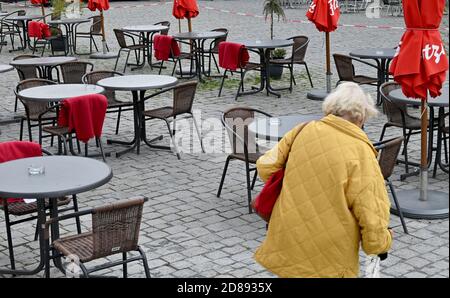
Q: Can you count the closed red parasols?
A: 5